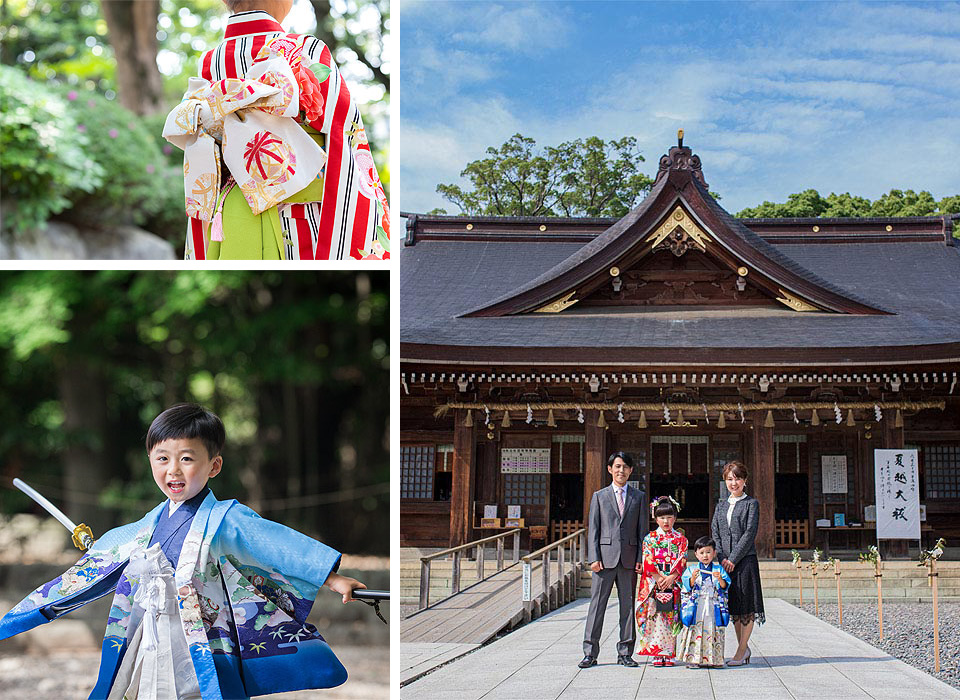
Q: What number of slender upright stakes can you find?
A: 5